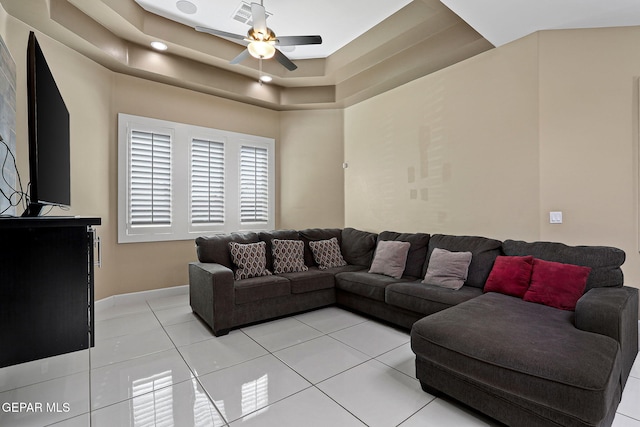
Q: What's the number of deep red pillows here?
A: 2